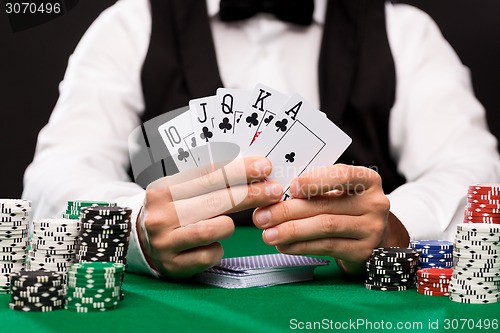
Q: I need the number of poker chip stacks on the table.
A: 11